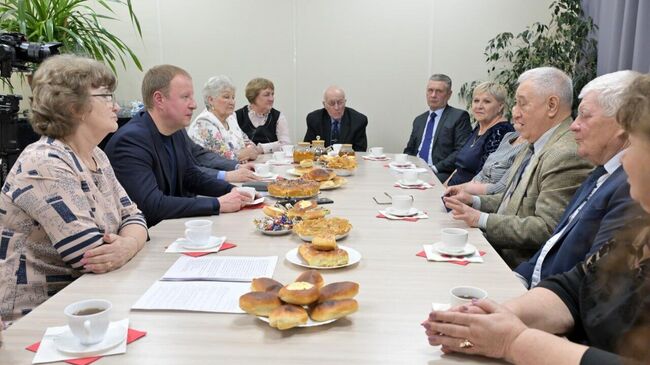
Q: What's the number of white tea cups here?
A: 12